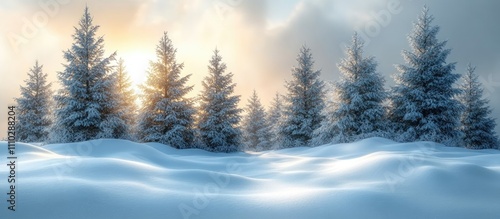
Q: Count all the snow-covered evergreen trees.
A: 11